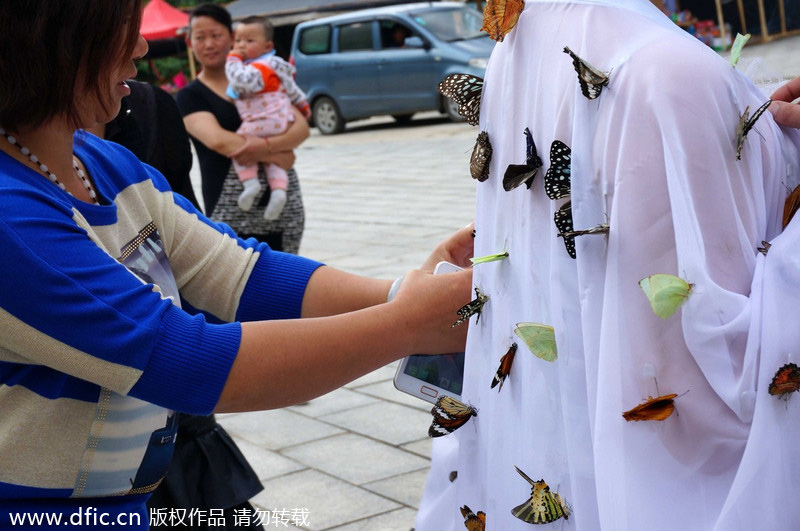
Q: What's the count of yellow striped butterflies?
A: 1